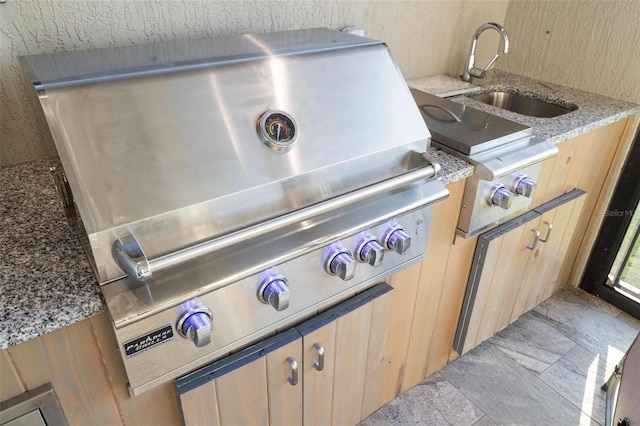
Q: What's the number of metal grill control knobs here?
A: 7